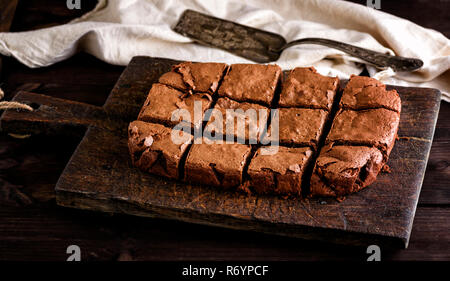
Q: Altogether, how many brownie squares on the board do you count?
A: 12